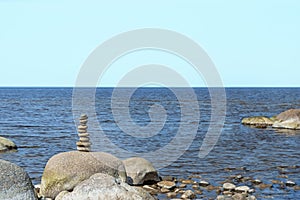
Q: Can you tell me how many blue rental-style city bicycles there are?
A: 0